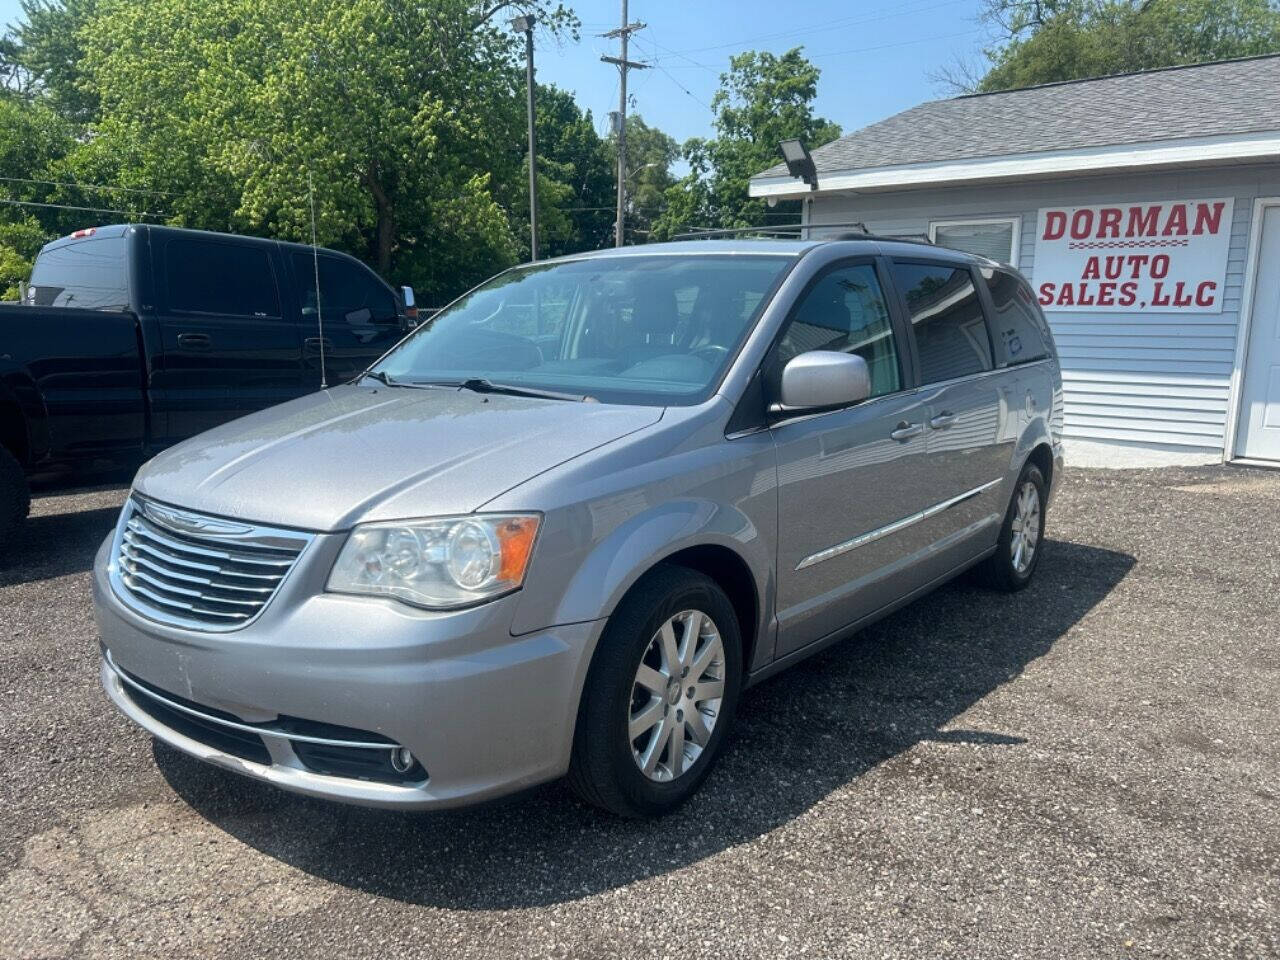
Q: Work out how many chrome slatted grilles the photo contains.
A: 1